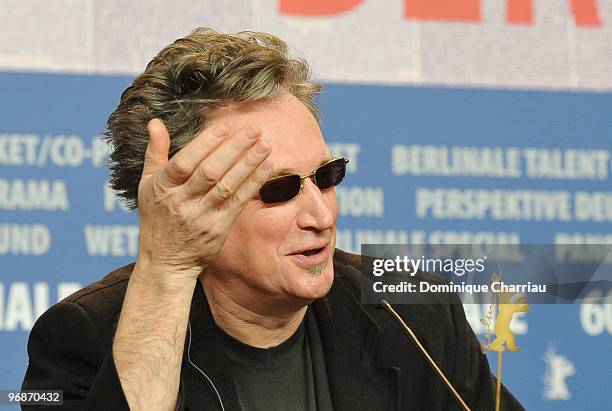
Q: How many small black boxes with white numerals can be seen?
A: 1